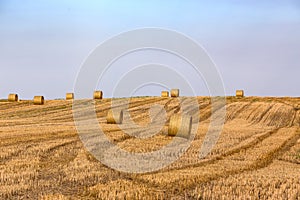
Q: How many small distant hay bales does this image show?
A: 7